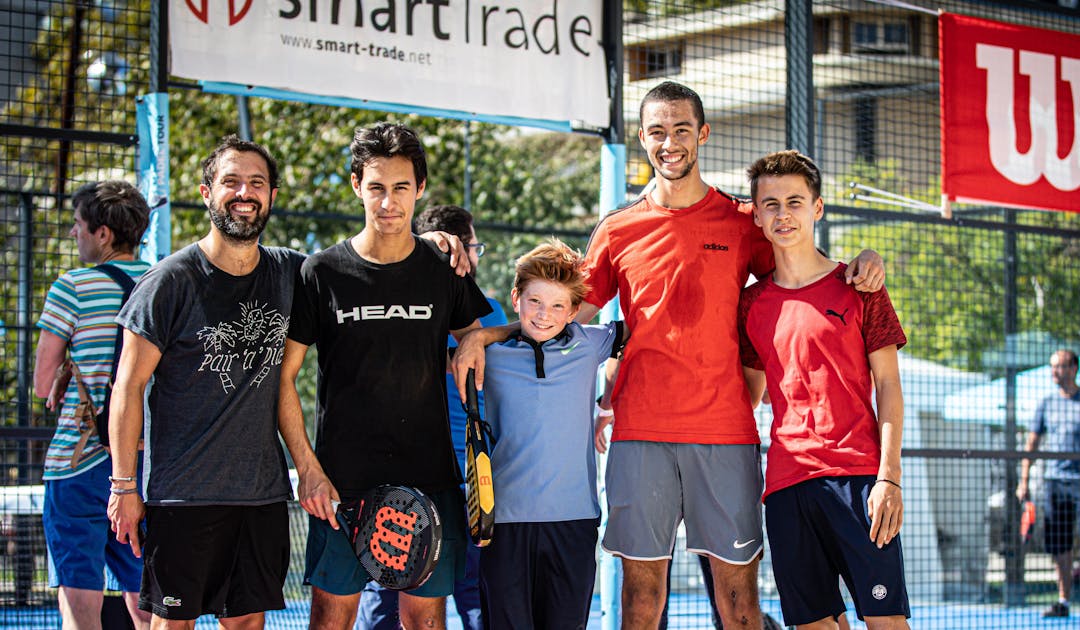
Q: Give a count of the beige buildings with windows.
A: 1